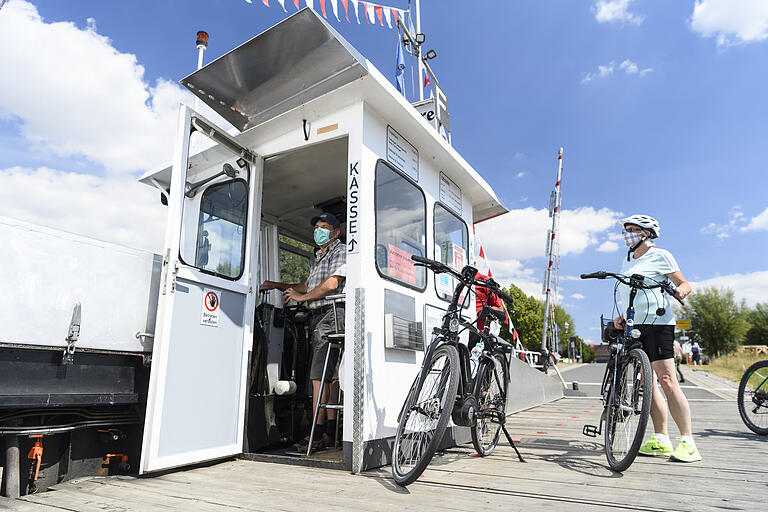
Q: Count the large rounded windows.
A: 3